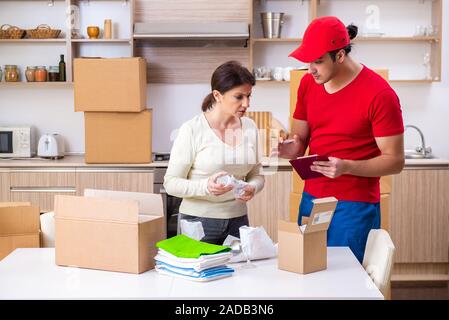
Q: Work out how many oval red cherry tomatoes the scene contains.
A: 0